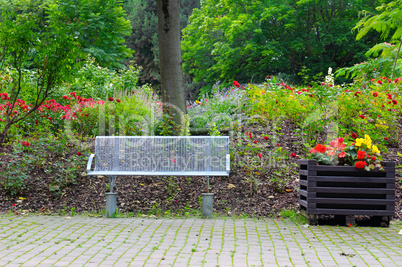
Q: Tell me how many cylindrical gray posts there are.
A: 2